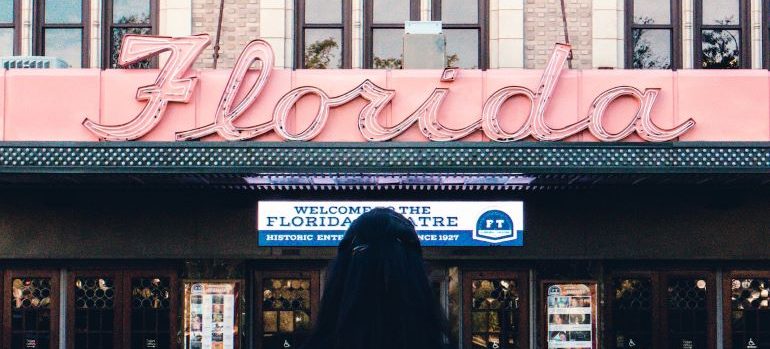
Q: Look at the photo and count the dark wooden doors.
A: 8